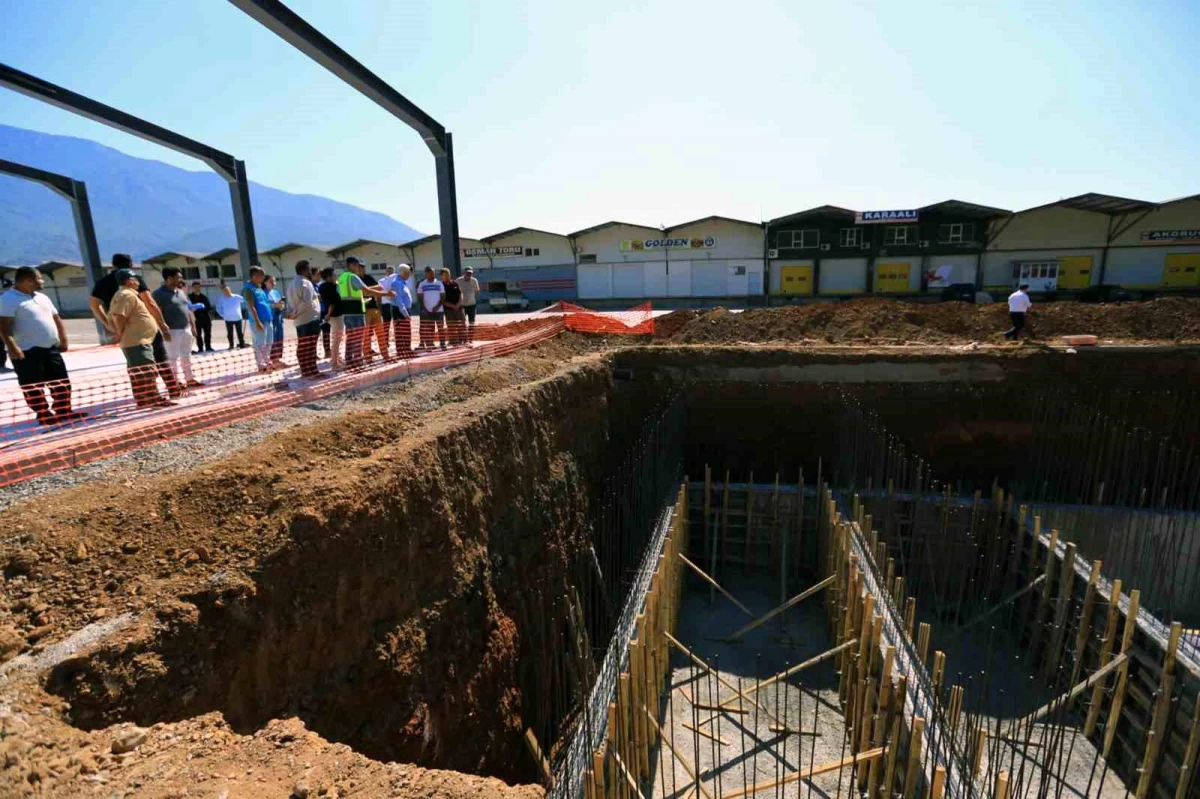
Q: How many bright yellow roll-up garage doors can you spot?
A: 4